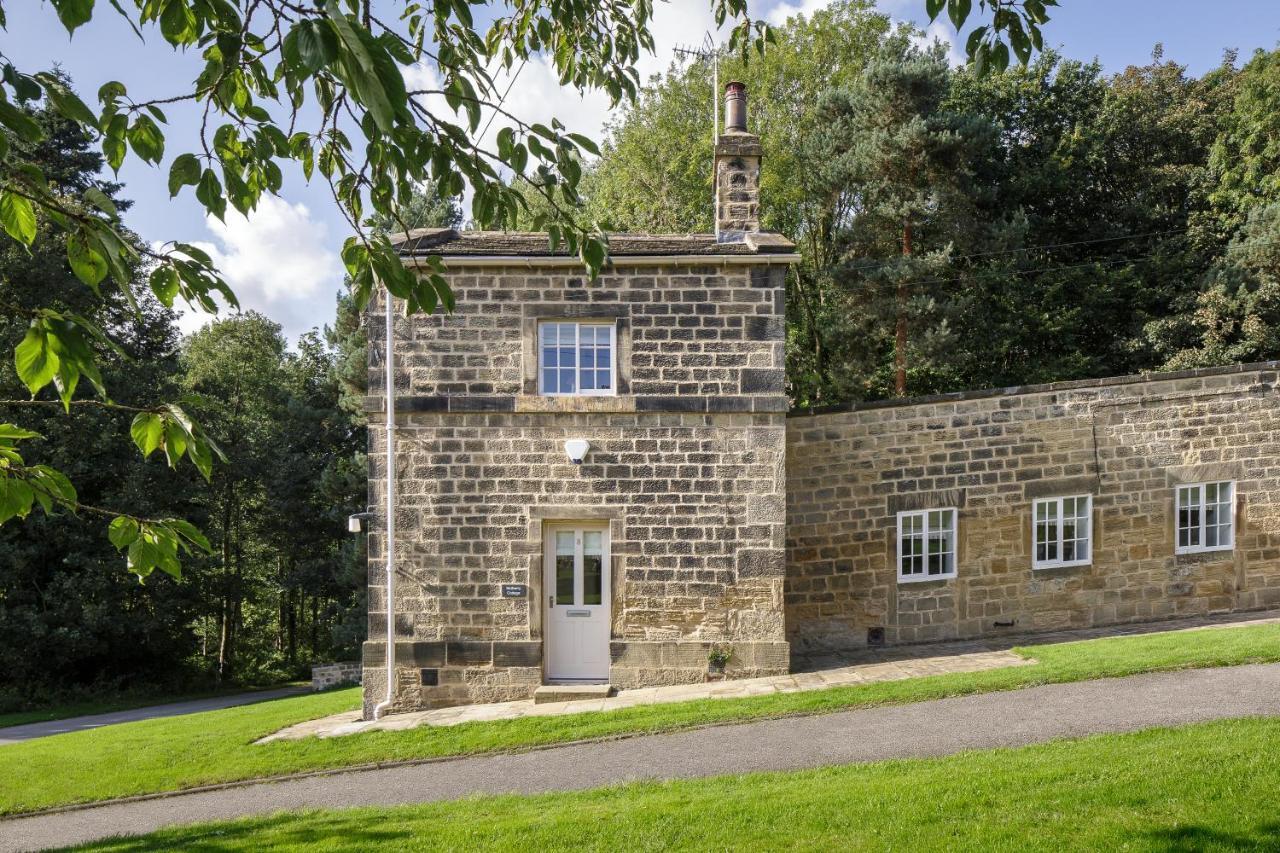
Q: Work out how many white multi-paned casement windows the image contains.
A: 4